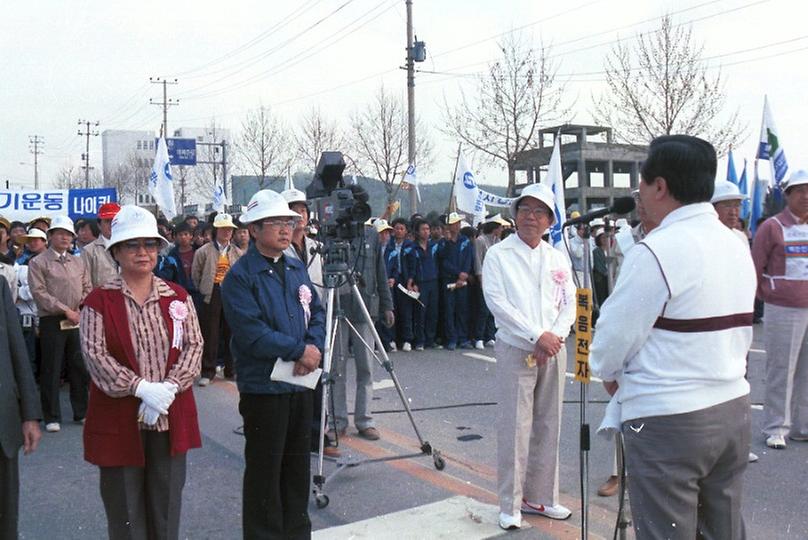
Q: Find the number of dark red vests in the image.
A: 1